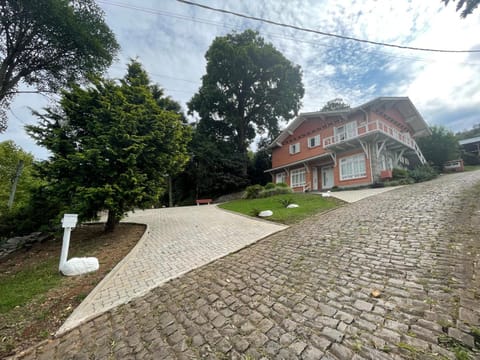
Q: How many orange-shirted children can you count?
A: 0